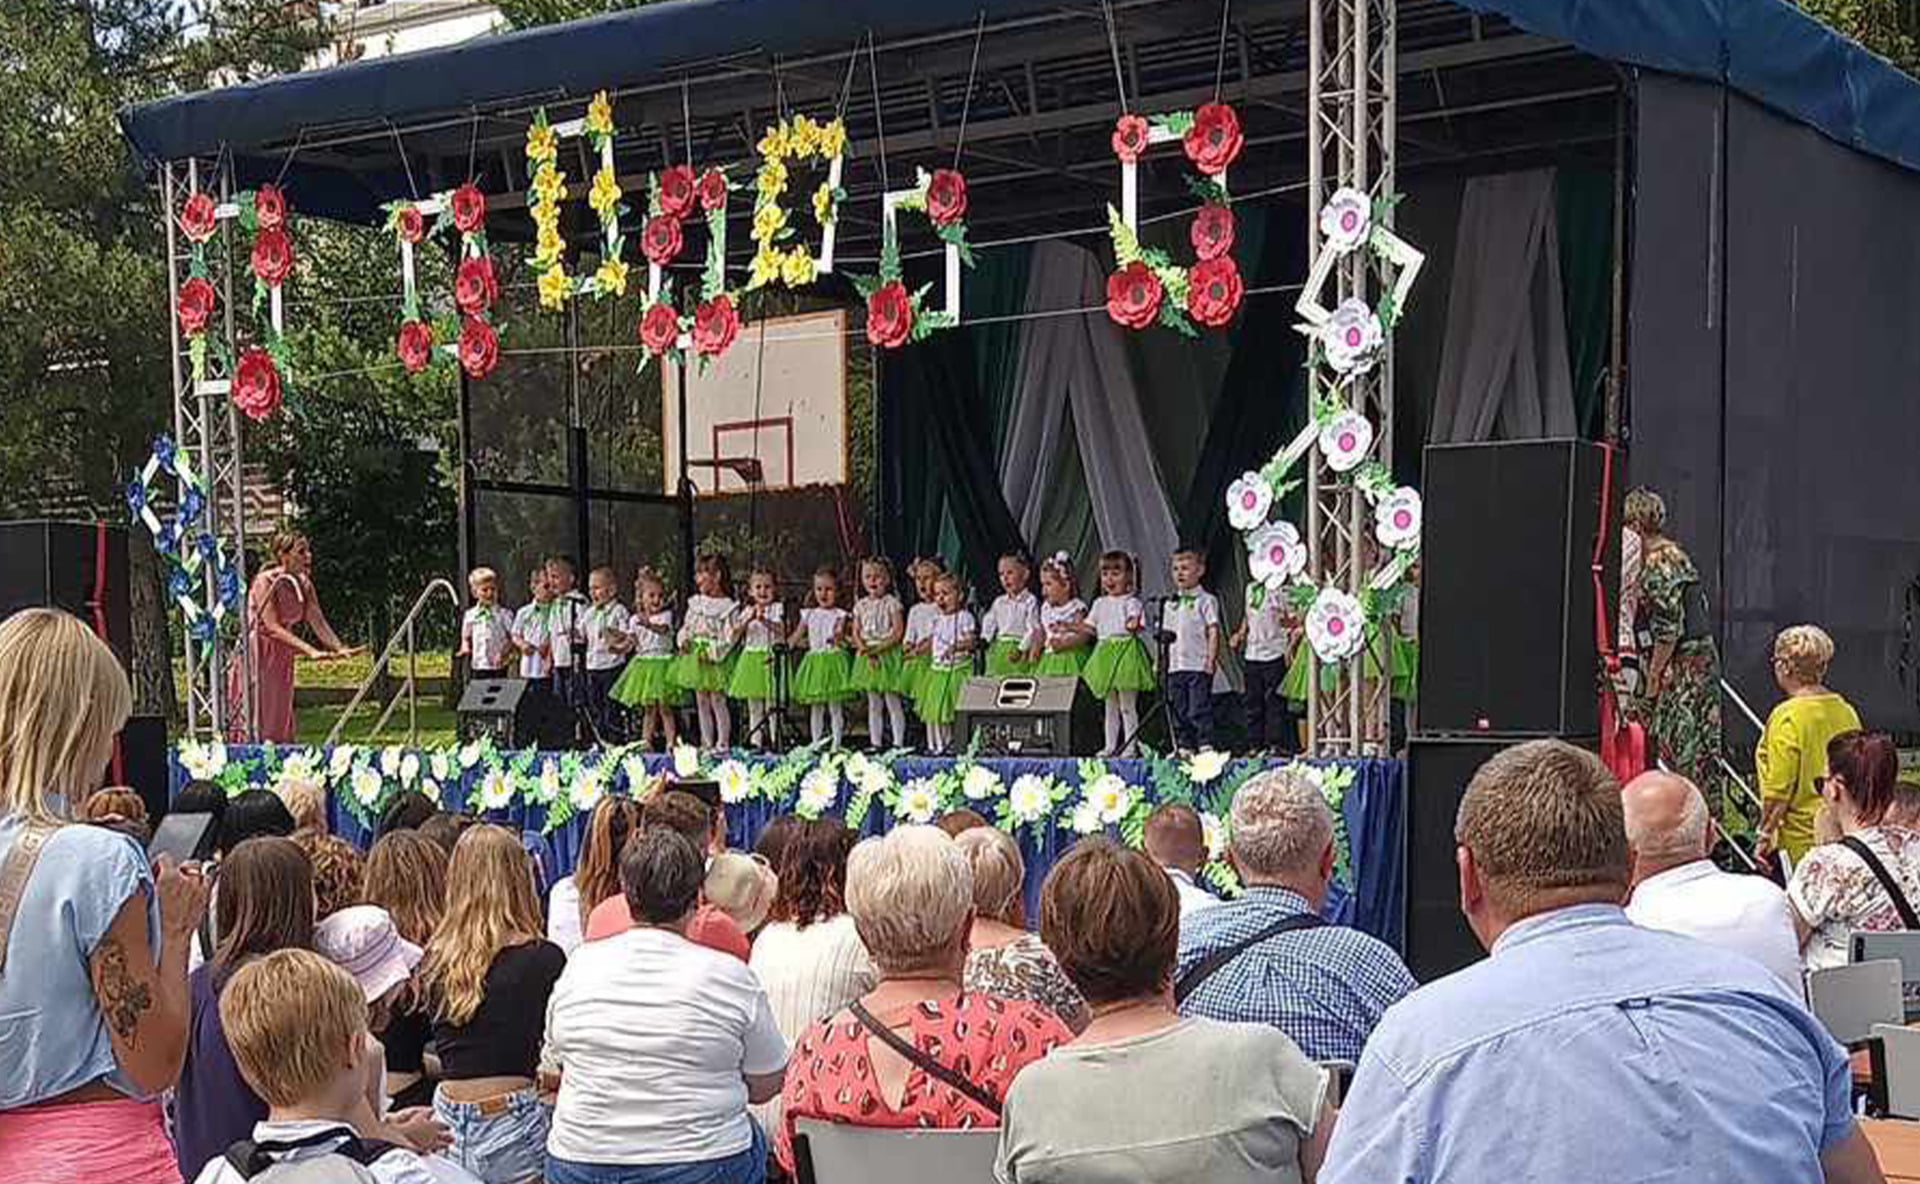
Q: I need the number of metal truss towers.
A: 2